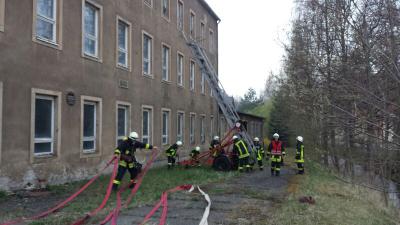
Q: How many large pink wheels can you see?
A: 0